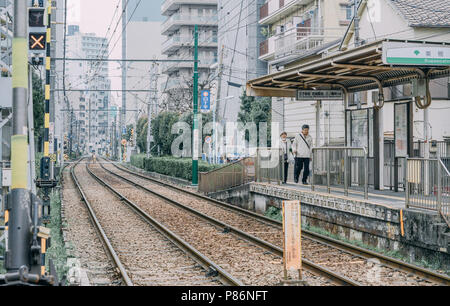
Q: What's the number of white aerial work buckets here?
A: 0